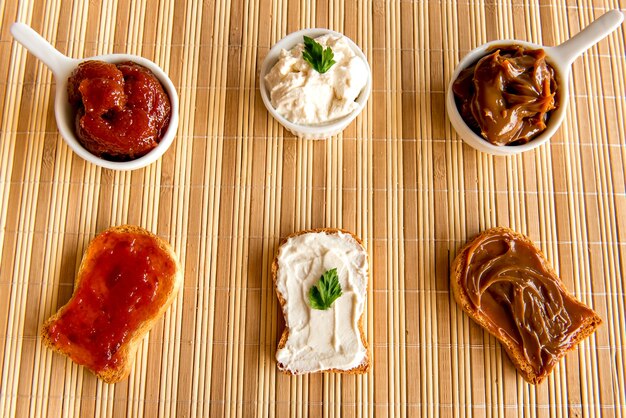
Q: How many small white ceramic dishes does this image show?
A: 3